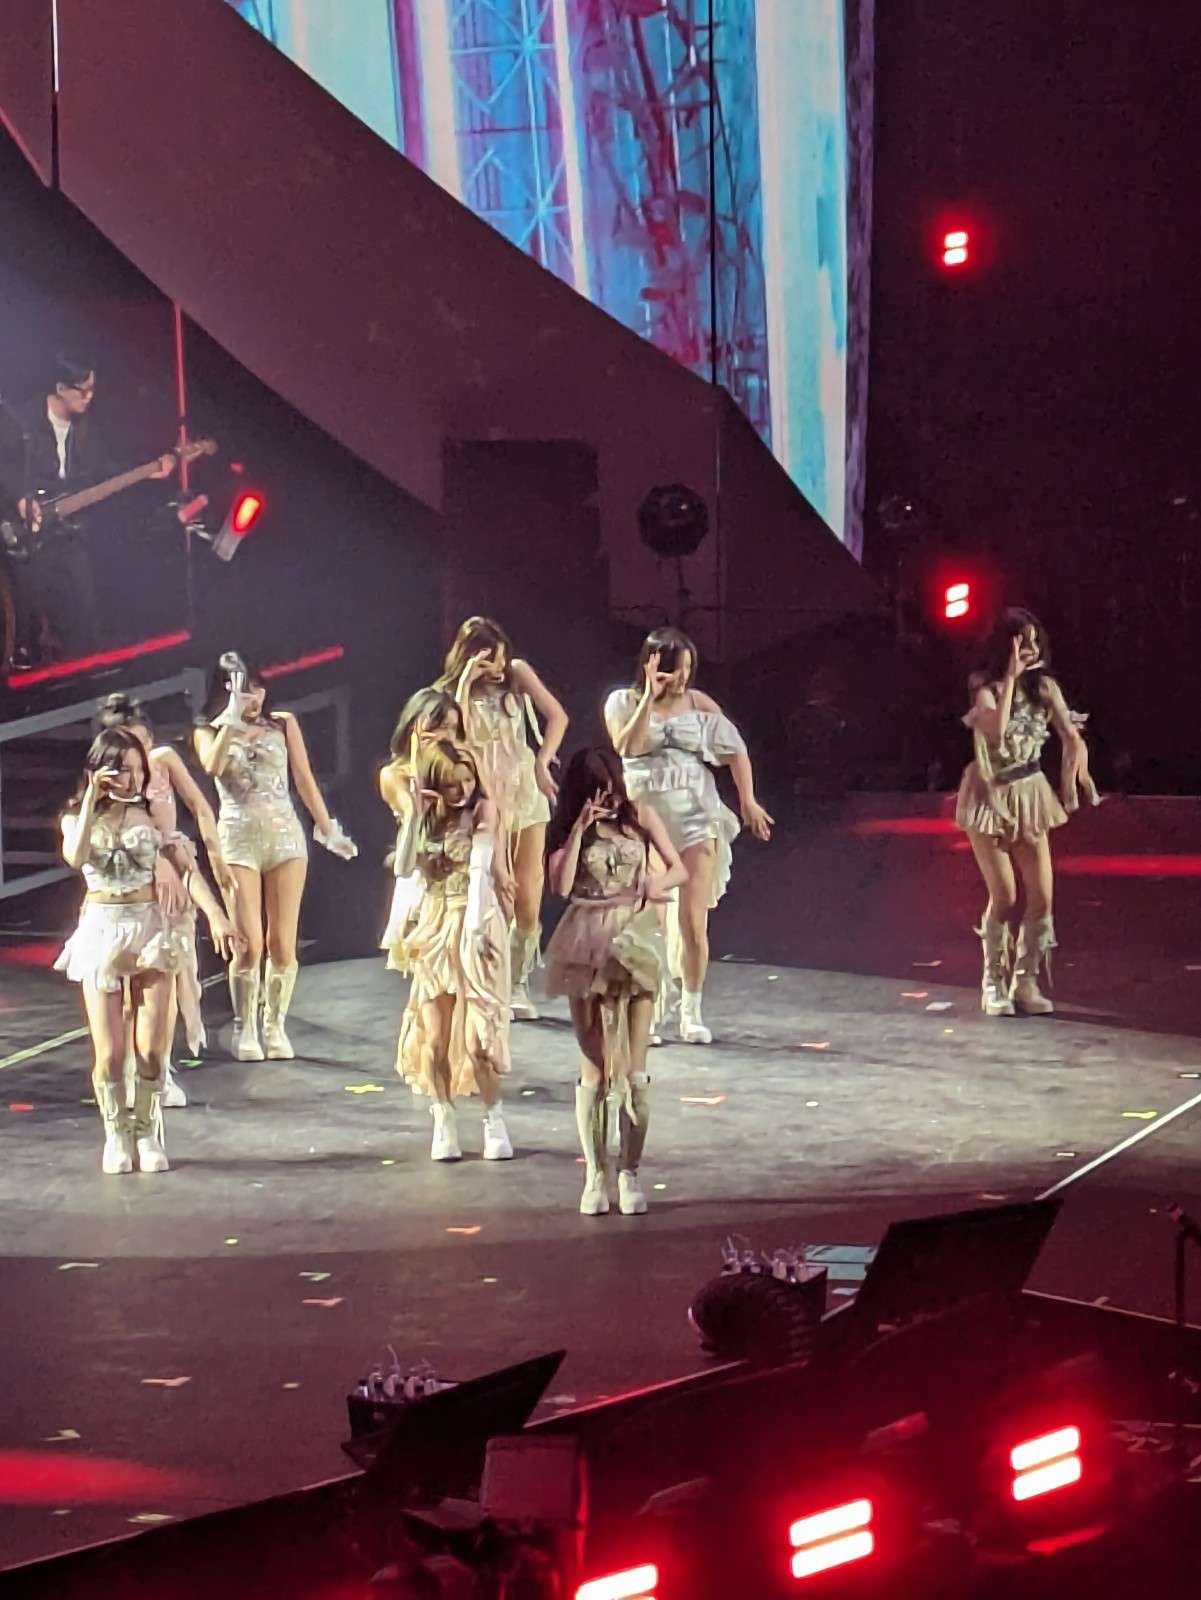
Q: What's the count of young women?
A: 9